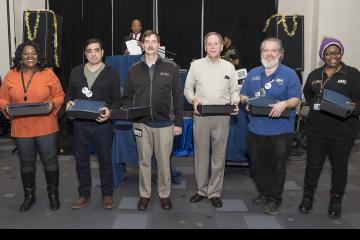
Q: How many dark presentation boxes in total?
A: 6